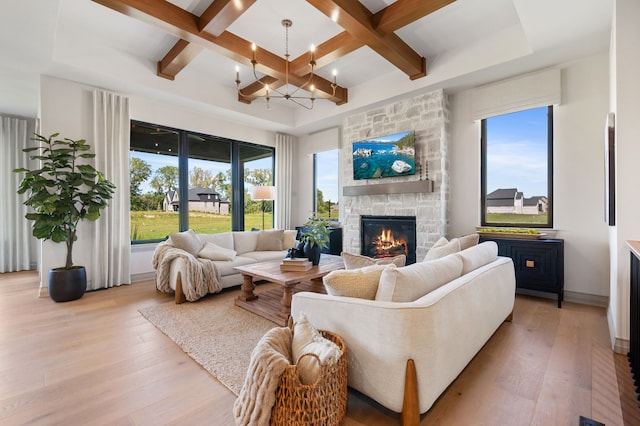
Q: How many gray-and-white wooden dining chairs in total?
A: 0